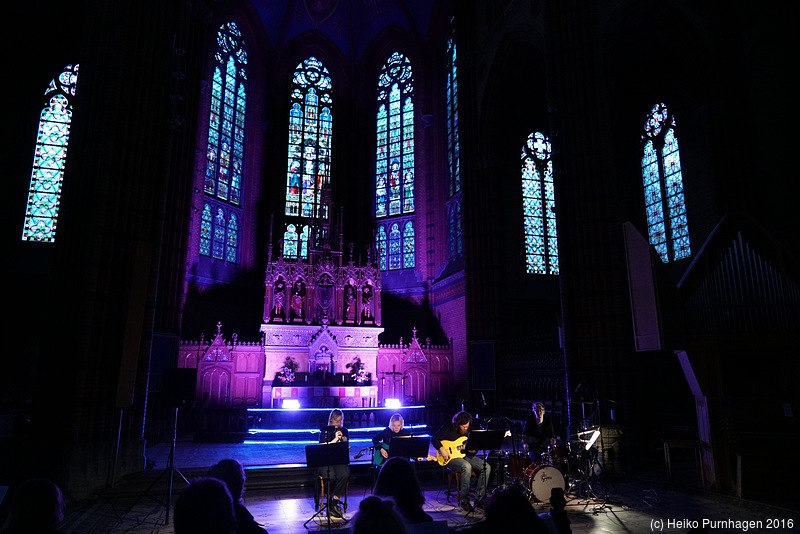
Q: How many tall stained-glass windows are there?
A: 7